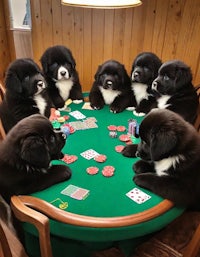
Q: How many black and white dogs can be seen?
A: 7